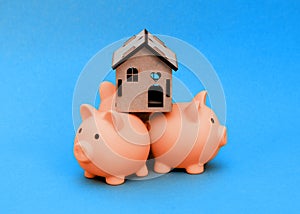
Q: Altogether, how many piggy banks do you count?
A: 3